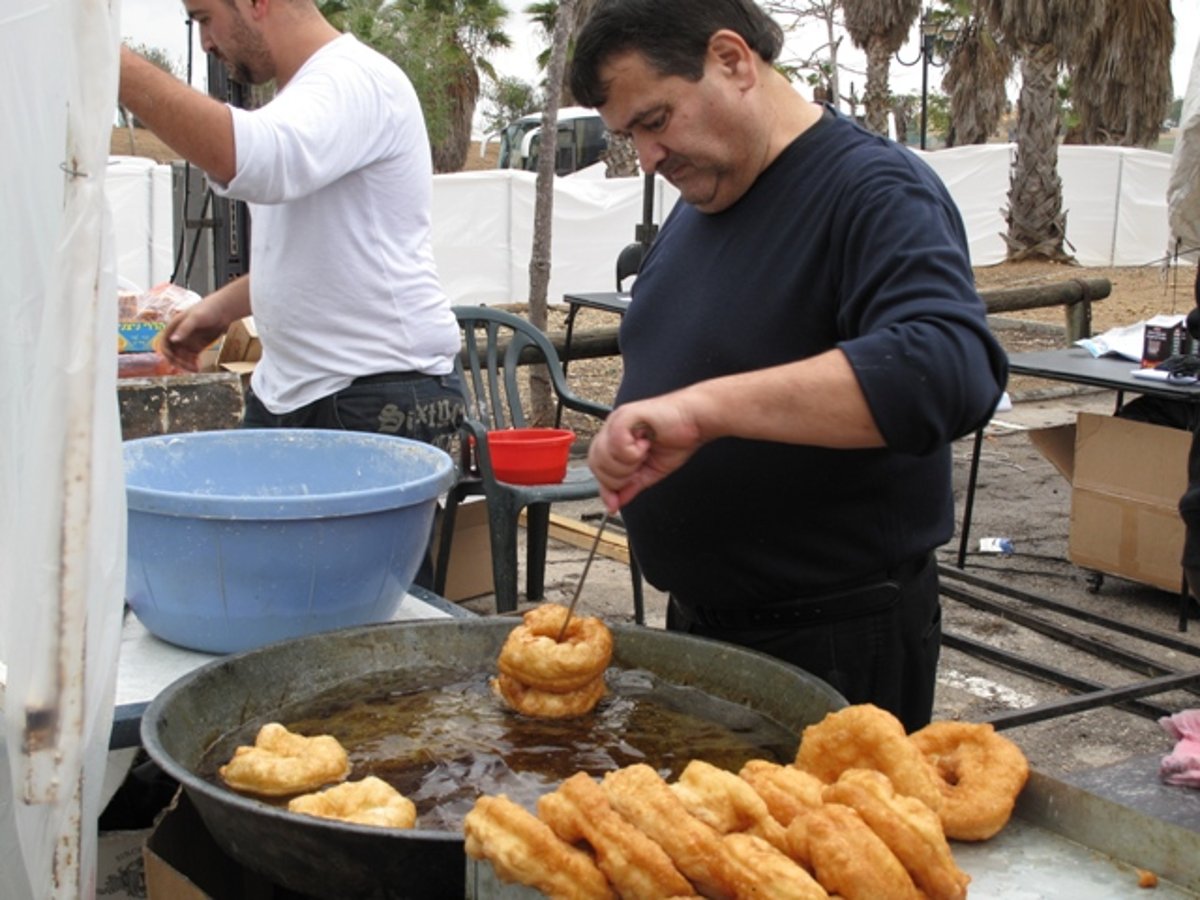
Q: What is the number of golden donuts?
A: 14